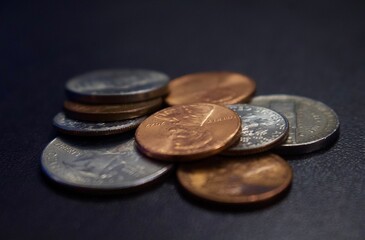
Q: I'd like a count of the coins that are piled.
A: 9